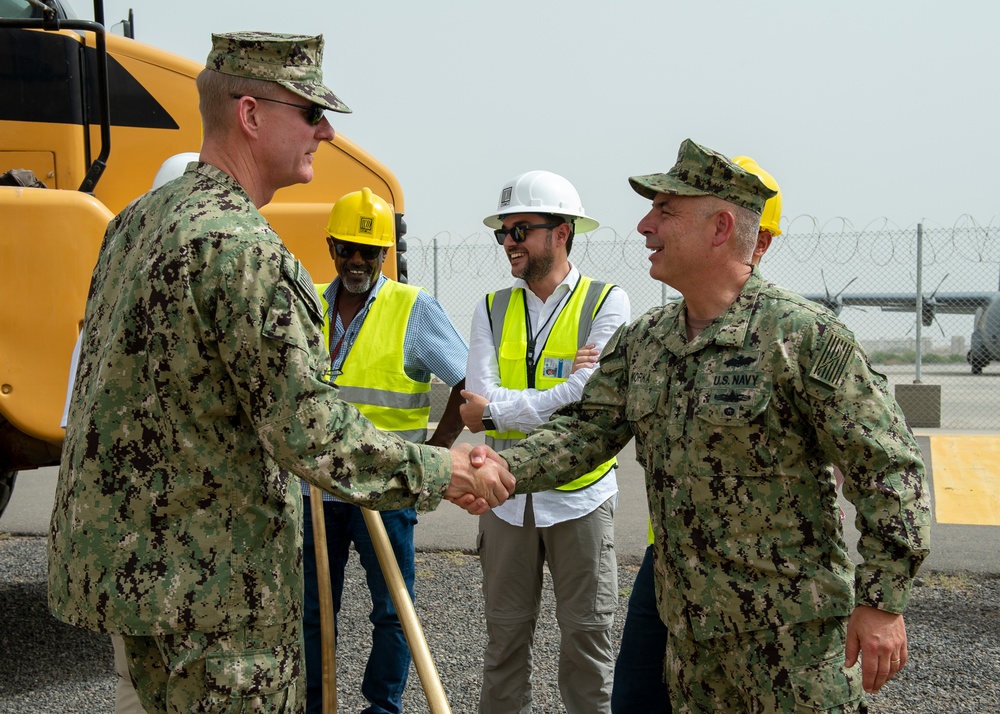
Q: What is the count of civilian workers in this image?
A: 4